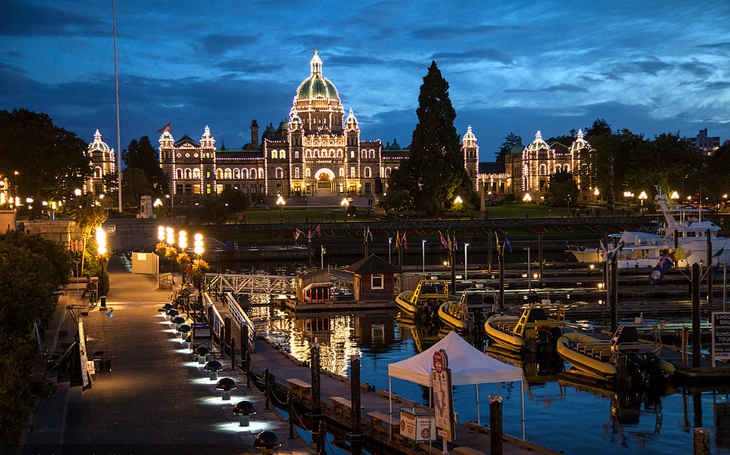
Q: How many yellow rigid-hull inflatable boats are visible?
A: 4